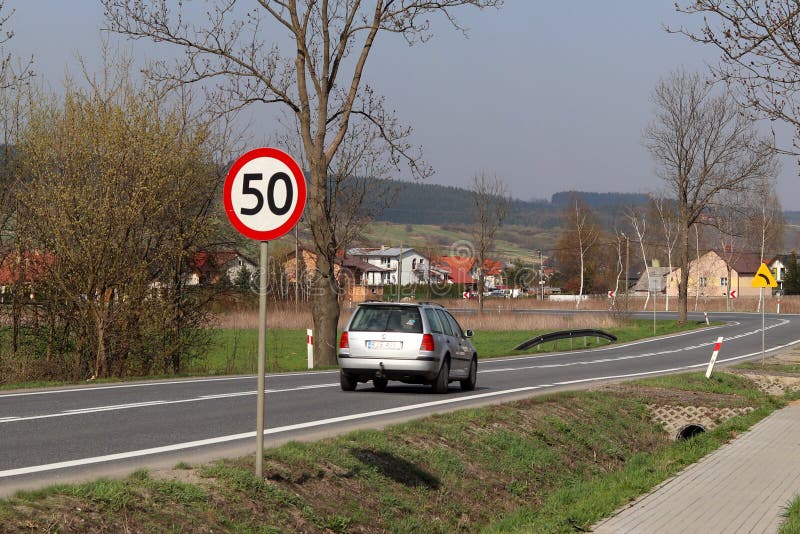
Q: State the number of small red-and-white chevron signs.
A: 3